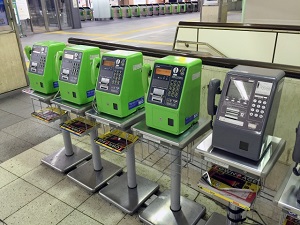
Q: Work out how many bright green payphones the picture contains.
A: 4